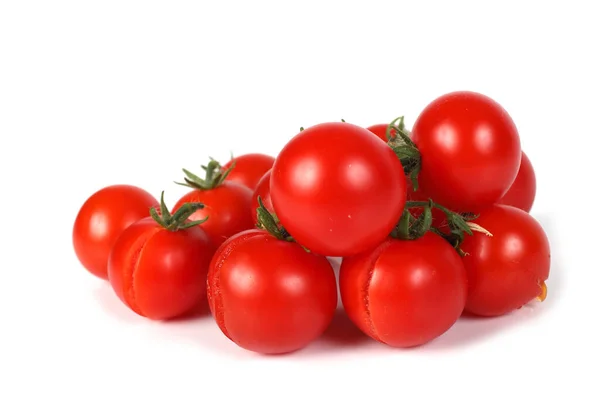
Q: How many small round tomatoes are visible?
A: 12